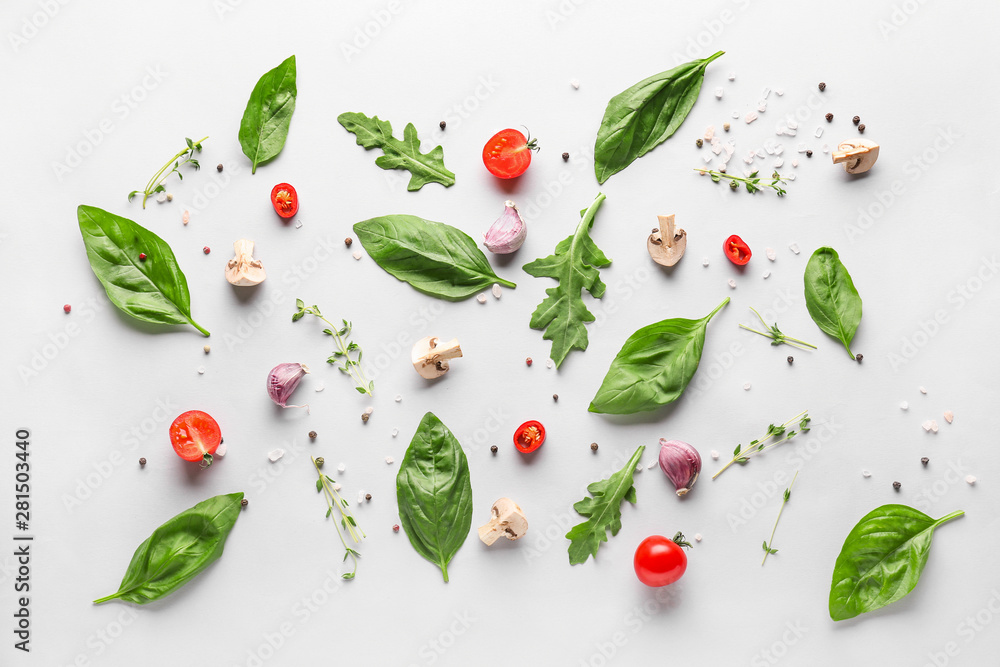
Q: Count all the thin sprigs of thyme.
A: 7